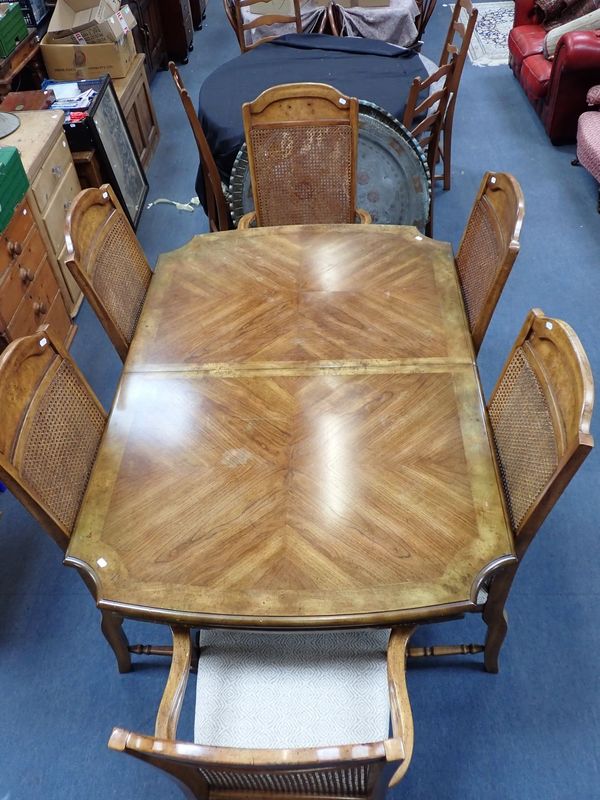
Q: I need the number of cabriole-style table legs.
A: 2